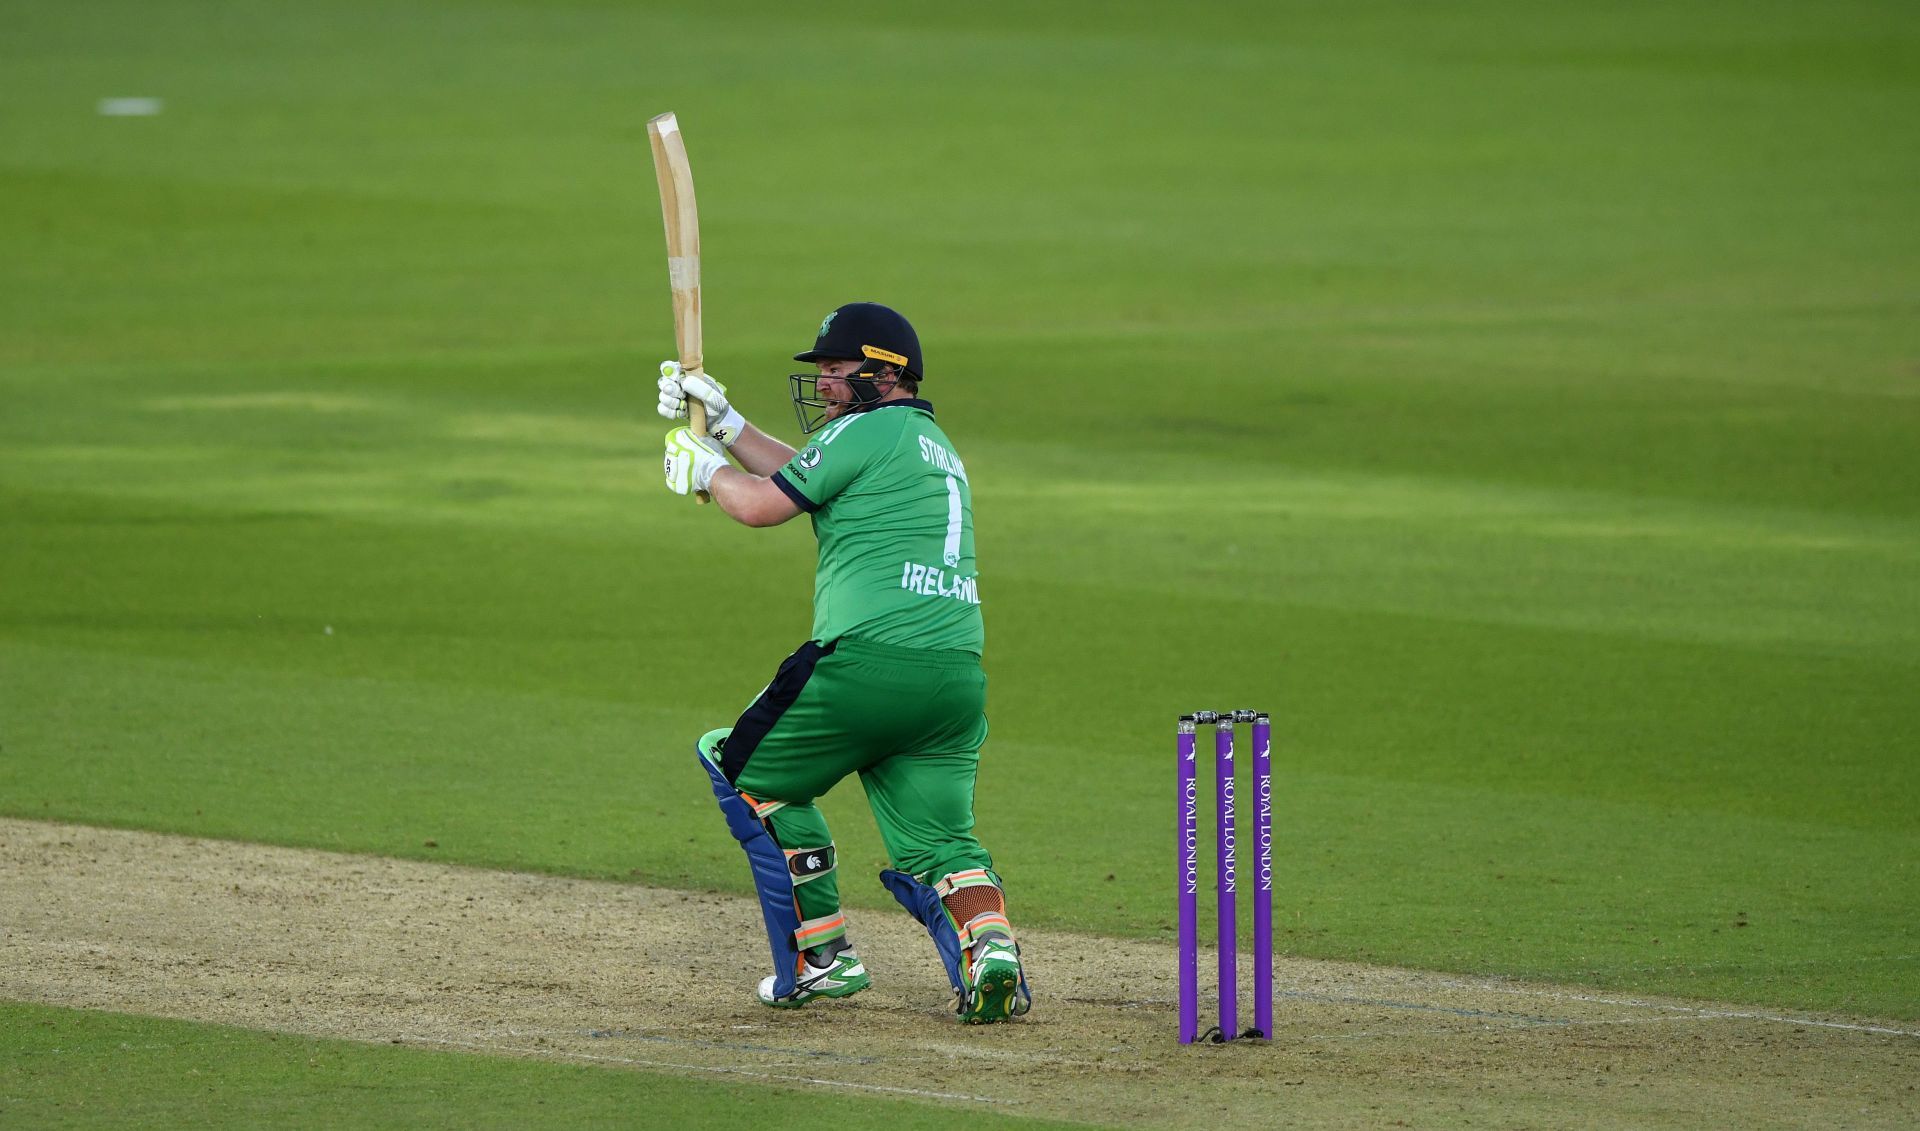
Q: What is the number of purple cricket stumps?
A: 3